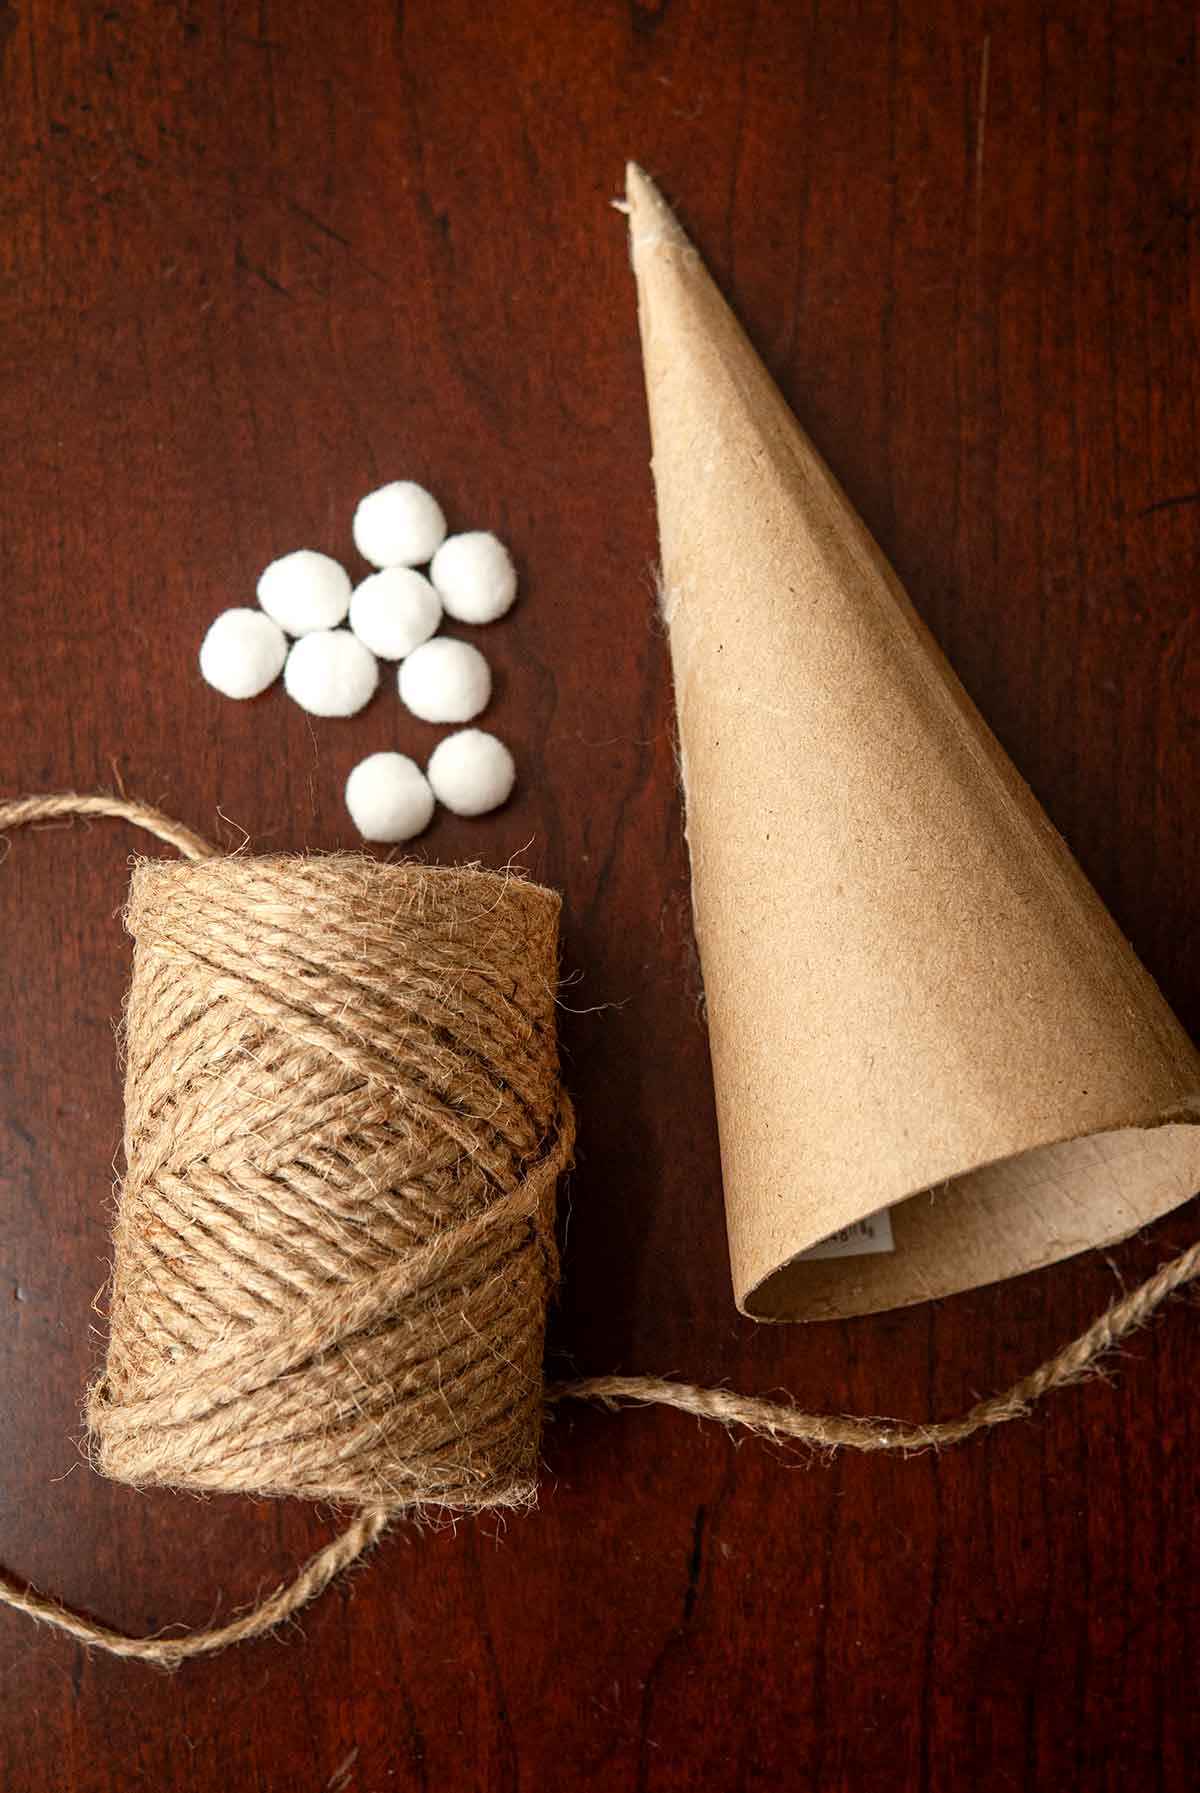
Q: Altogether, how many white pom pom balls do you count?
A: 9